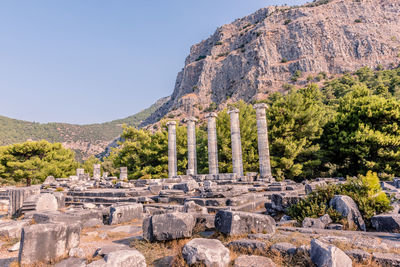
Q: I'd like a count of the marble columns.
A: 5